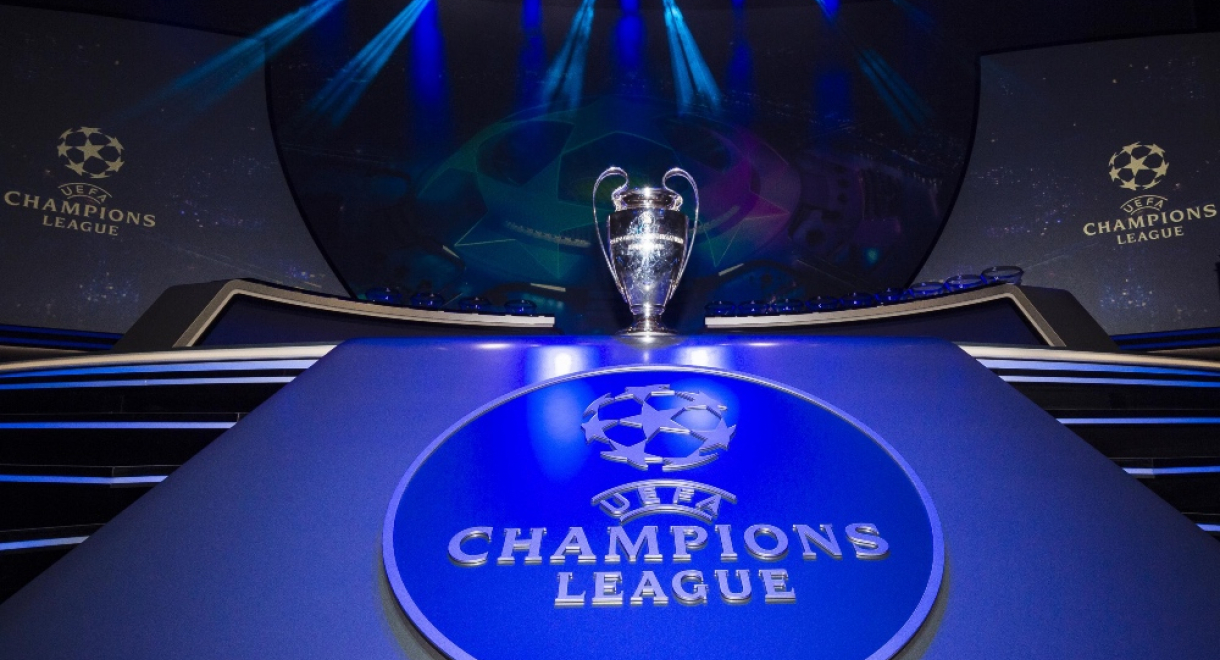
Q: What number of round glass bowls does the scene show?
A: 13